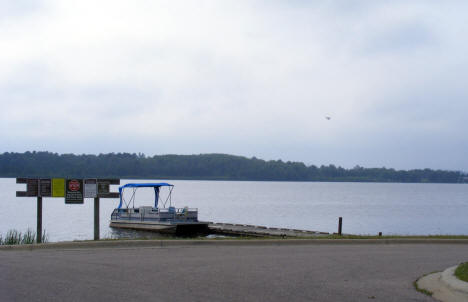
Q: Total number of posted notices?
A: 6